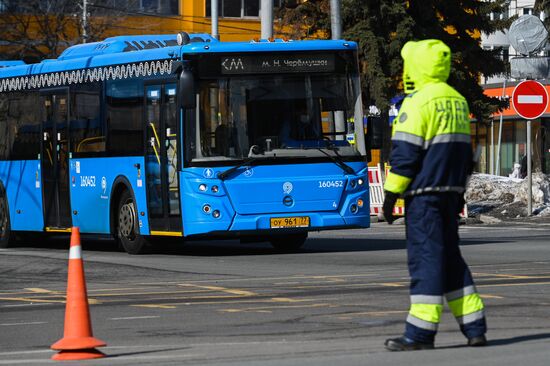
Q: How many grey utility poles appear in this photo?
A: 3